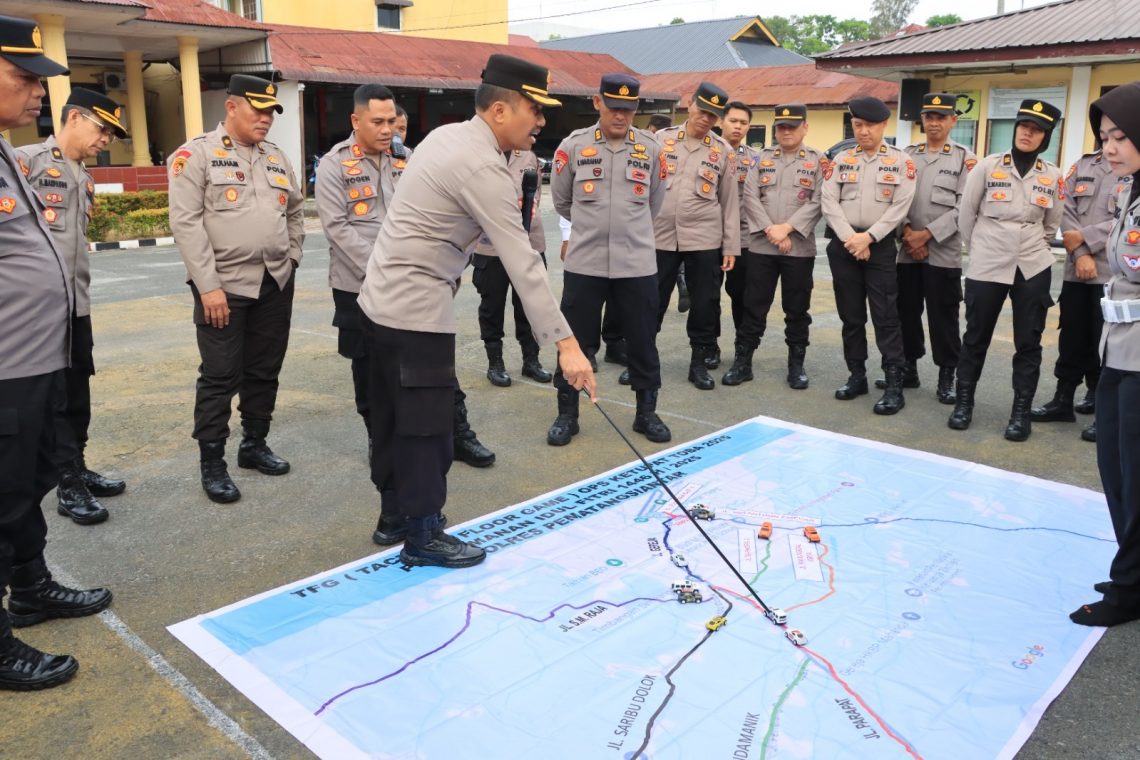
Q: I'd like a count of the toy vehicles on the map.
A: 10